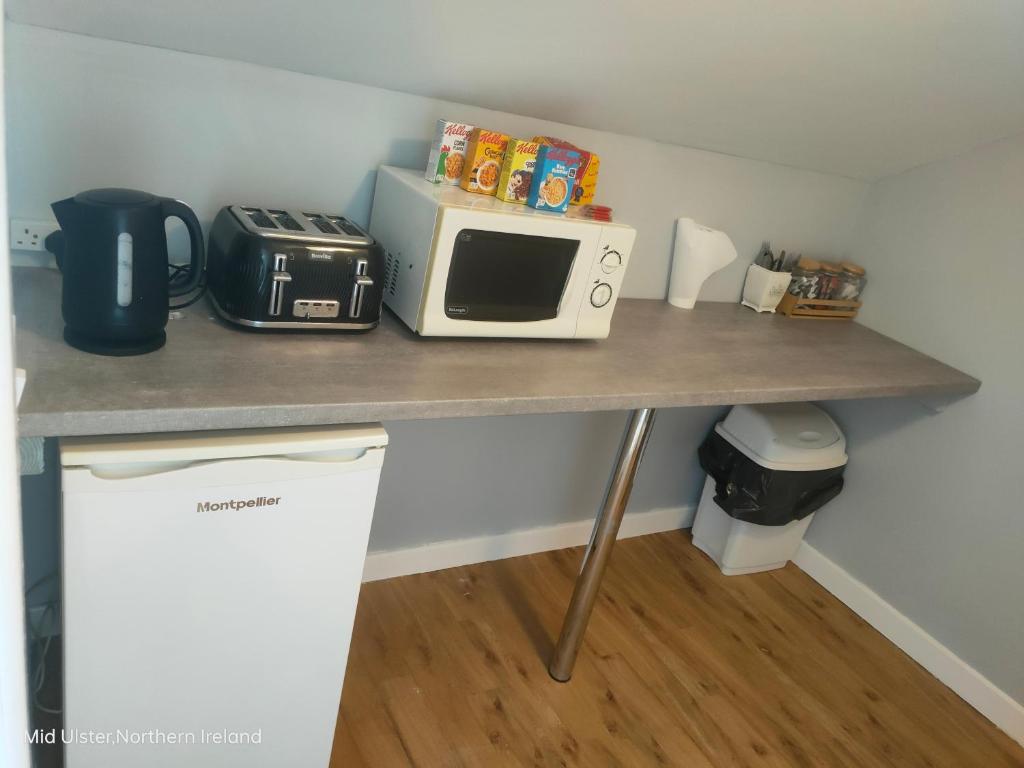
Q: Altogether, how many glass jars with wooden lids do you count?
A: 3